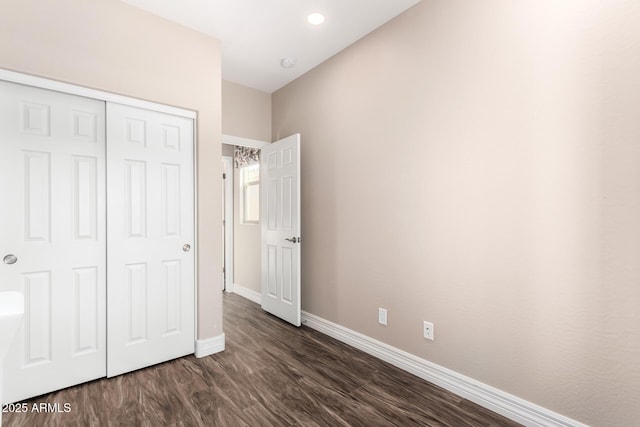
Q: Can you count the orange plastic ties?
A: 0